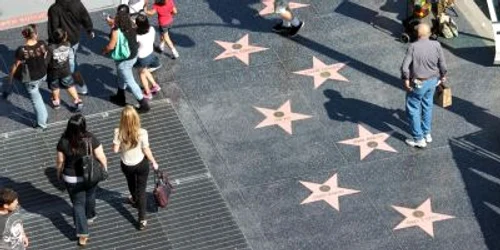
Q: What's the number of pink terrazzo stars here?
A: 7